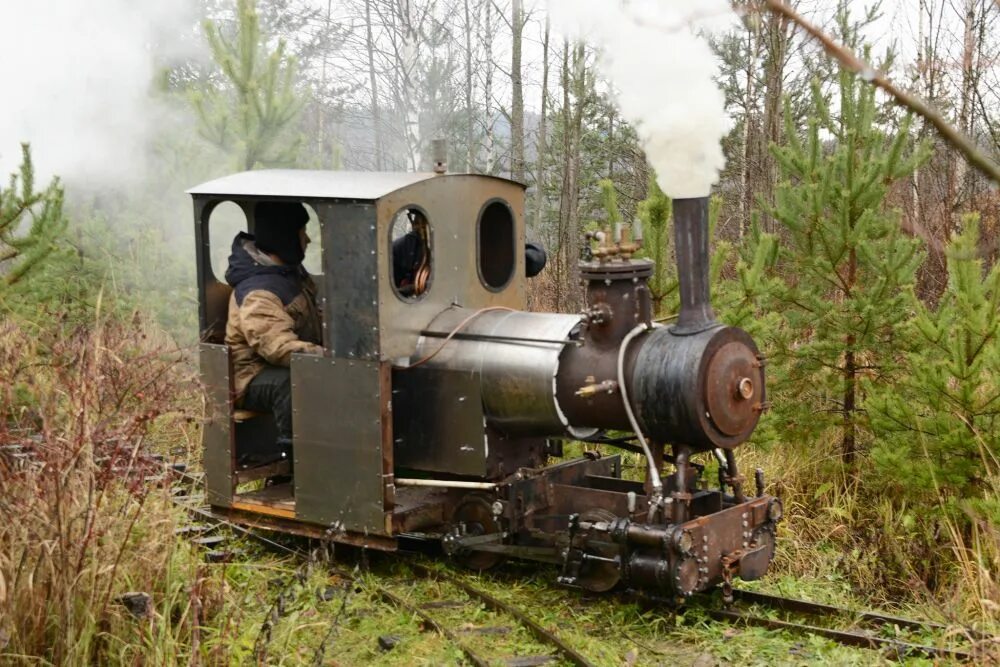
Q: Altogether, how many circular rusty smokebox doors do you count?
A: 1